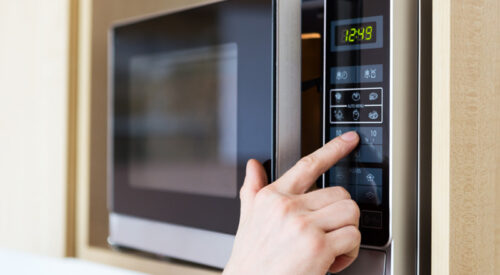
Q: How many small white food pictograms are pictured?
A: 6